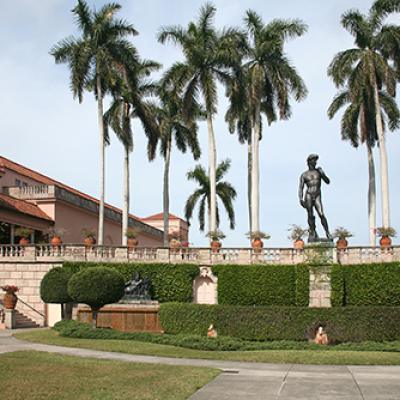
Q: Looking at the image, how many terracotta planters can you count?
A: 11